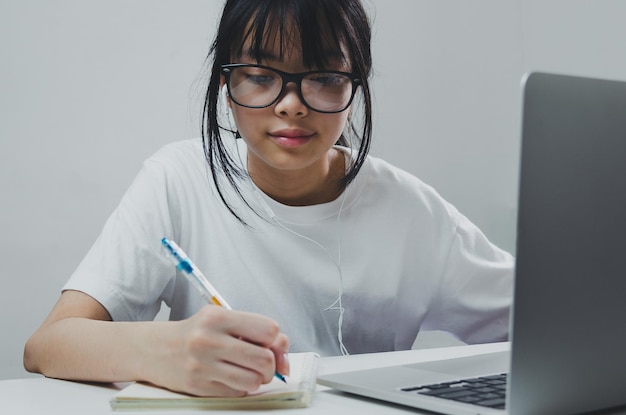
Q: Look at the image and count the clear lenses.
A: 2